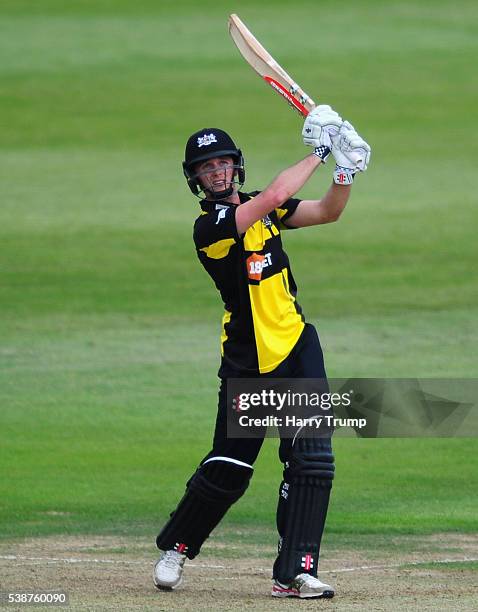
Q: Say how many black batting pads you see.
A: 2